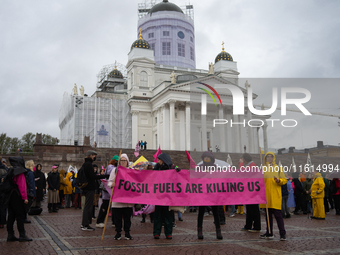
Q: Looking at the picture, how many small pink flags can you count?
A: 3